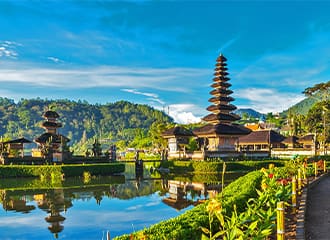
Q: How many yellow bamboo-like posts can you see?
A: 6